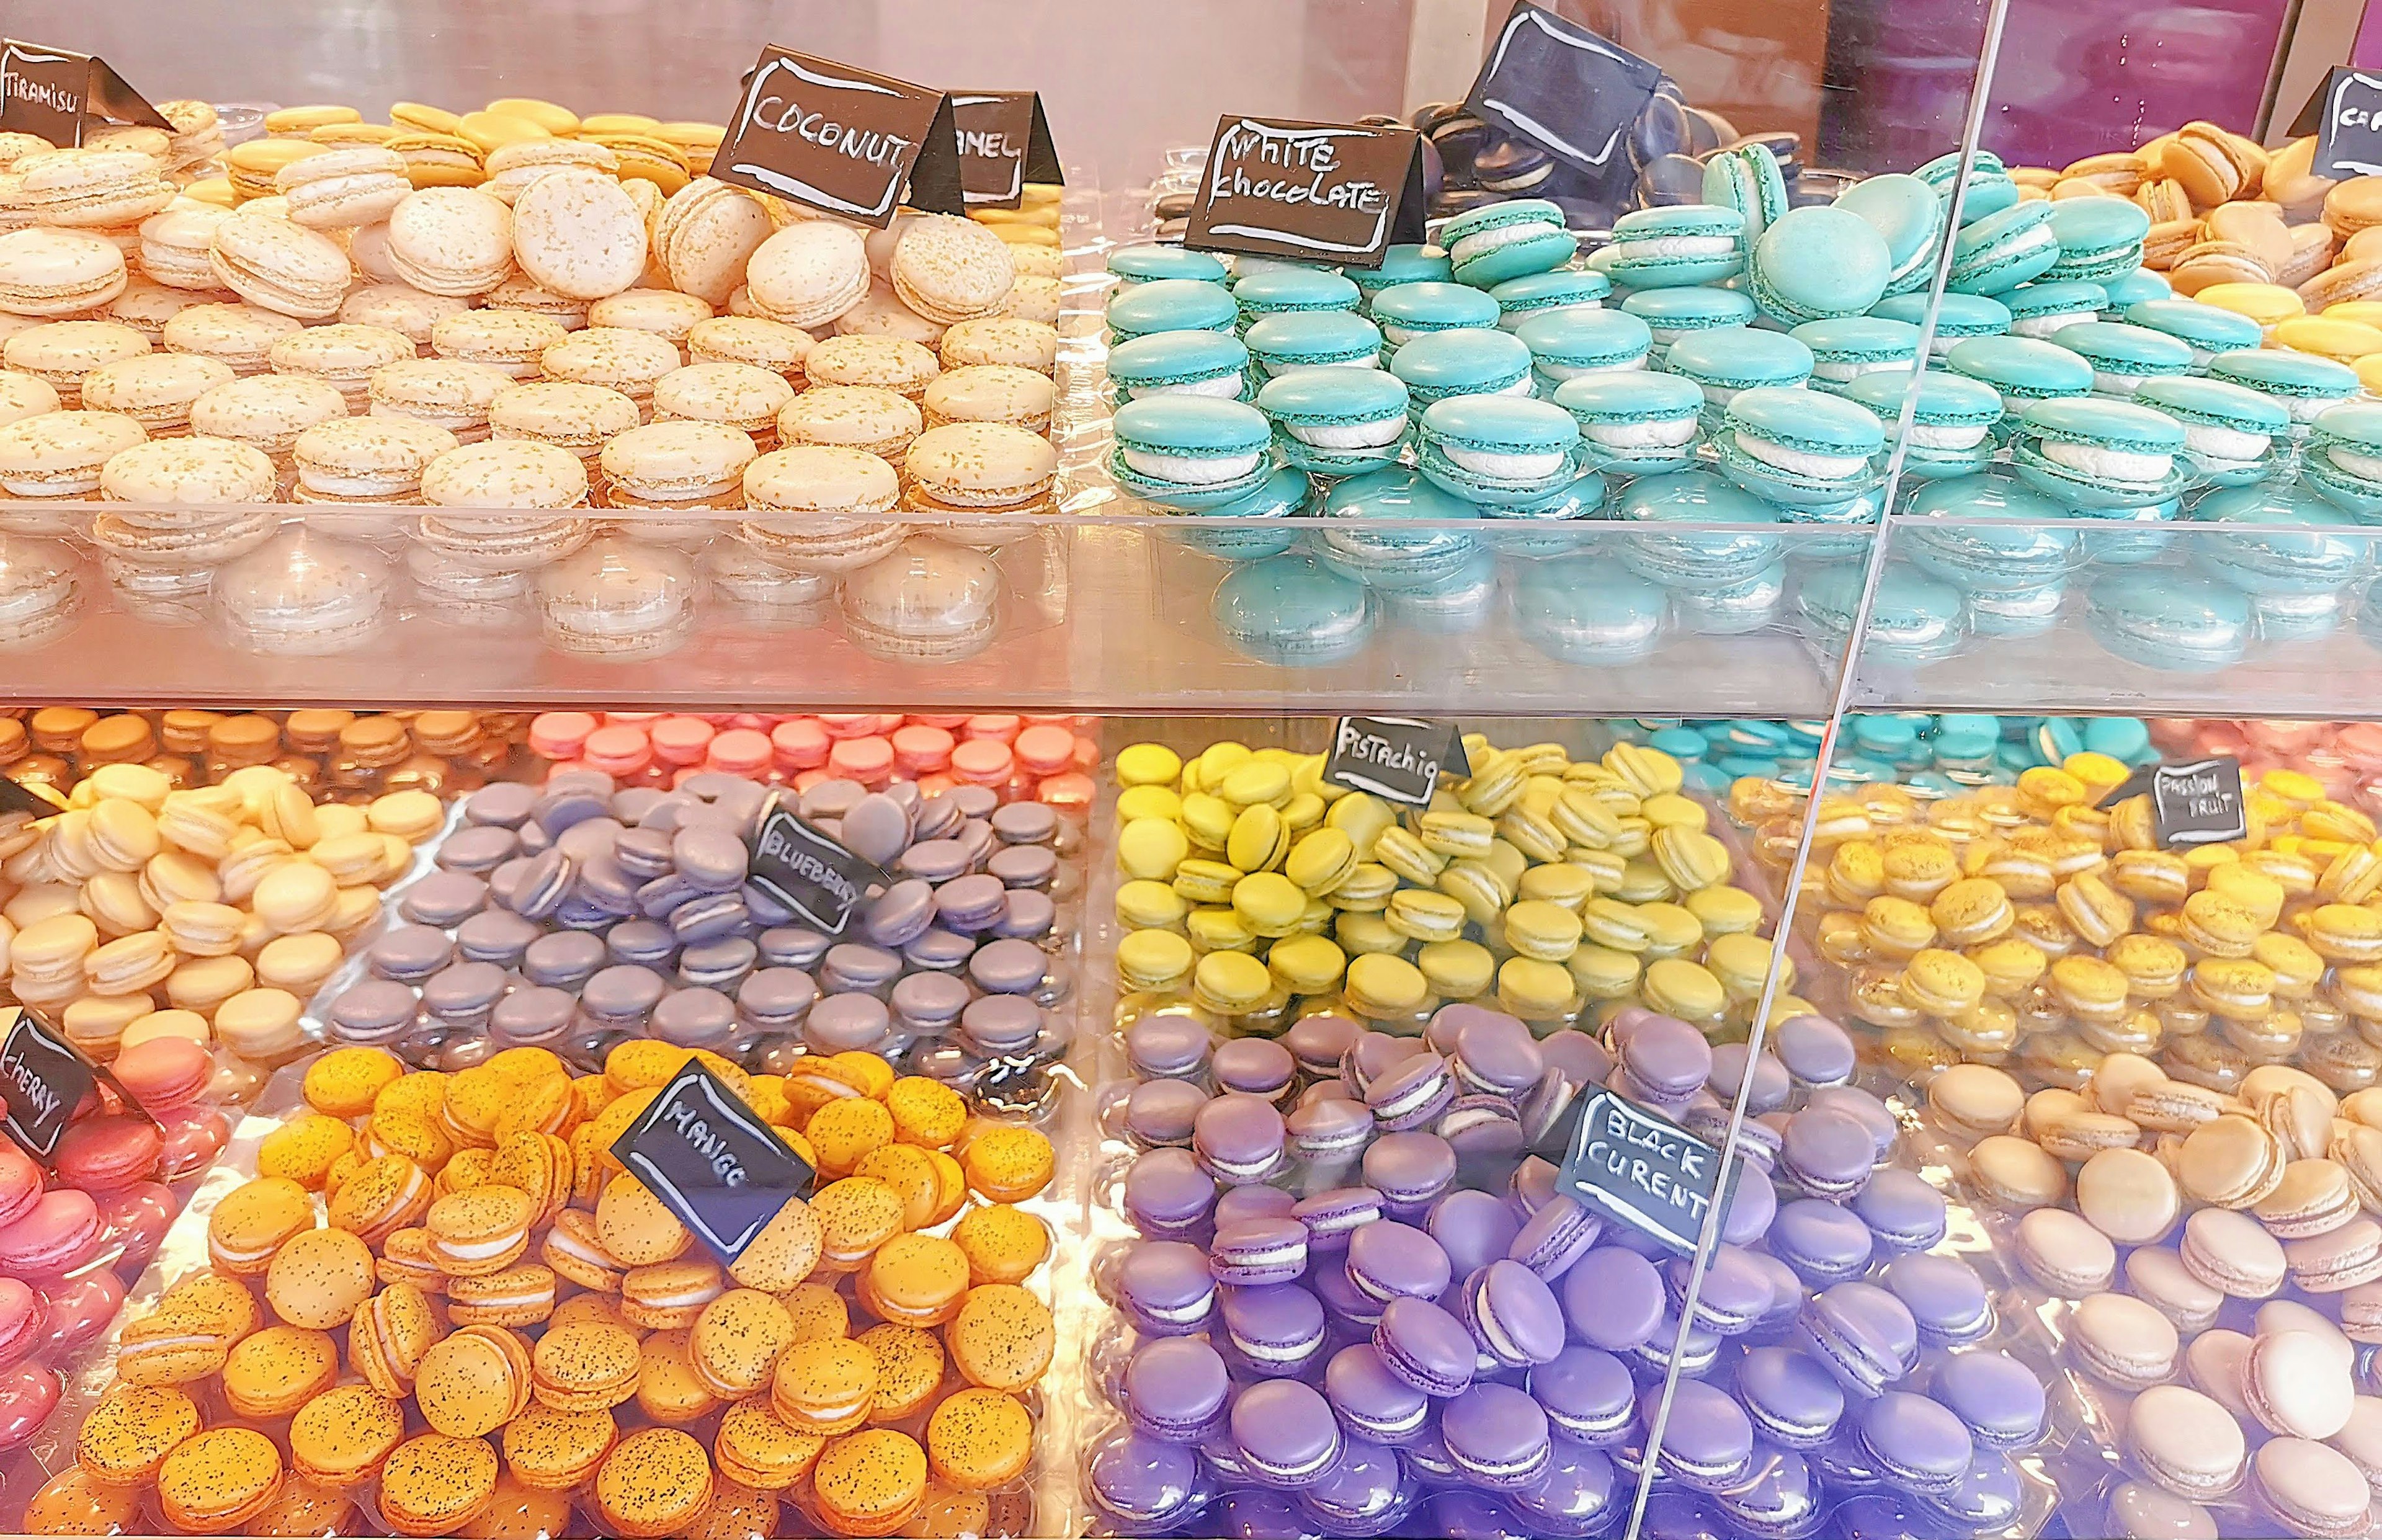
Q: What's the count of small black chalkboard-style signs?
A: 12